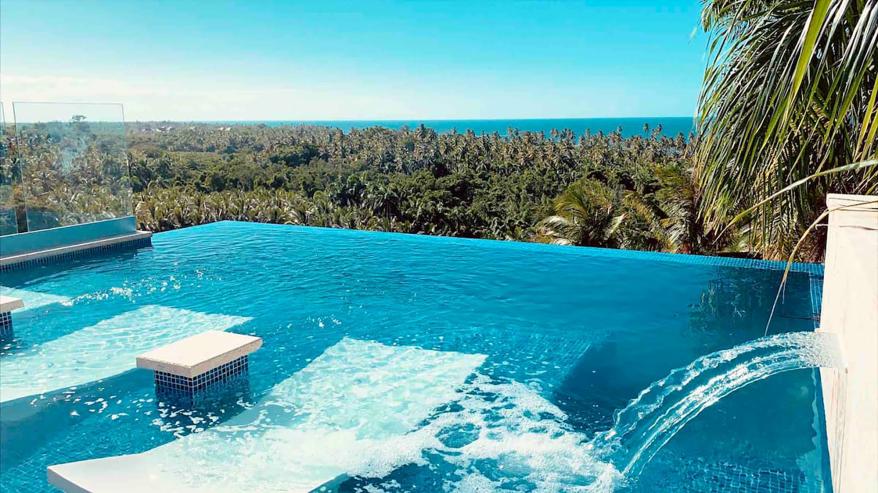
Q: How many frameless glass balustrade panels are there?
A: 2